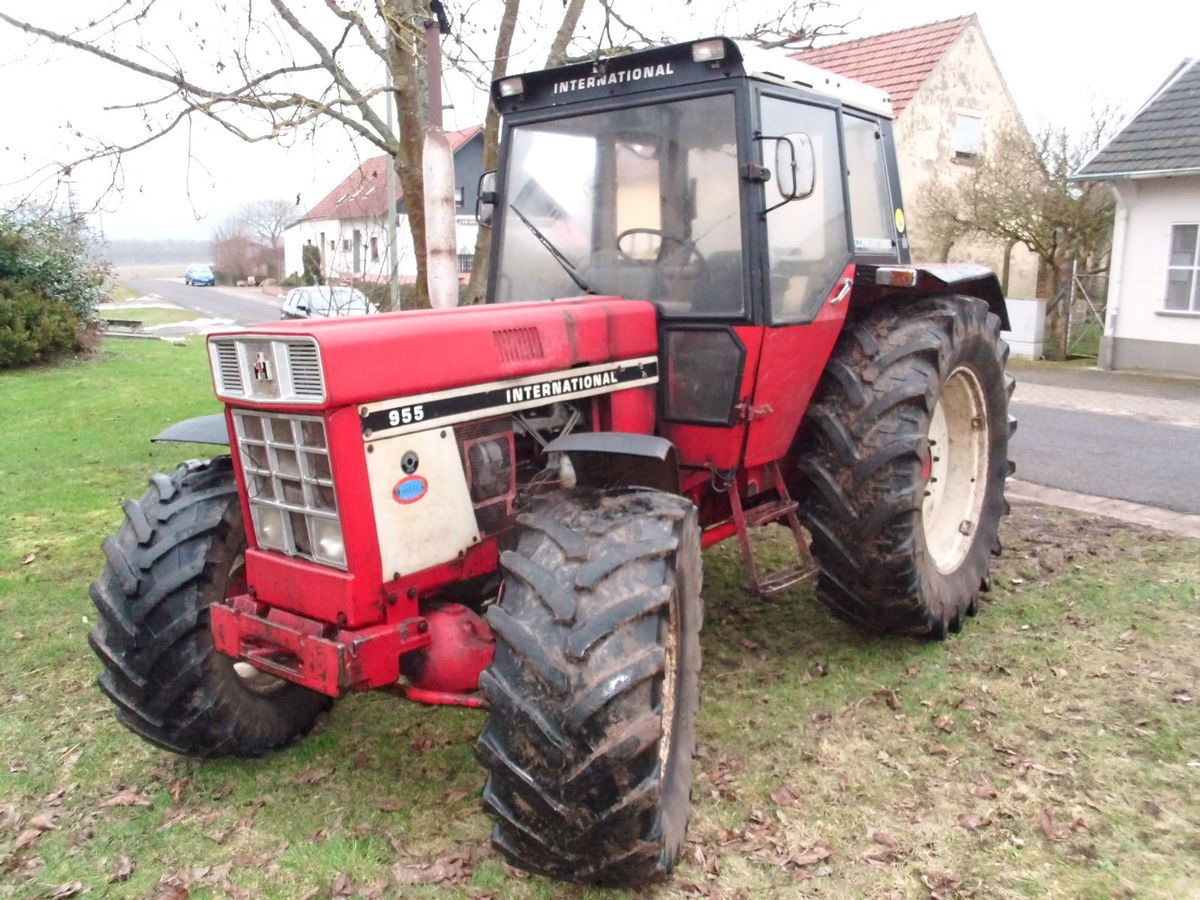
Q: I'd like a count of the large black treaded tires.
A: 3